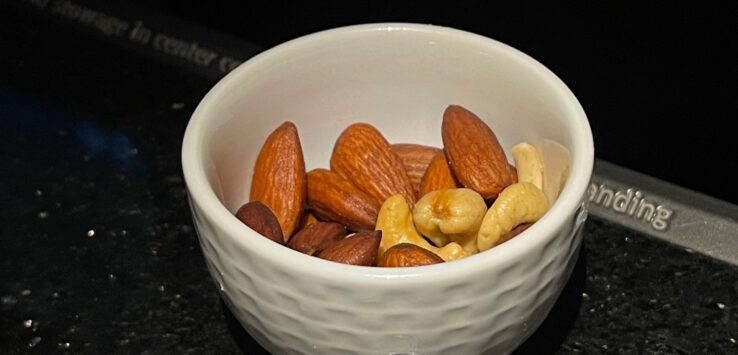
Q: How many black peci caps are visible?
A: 0